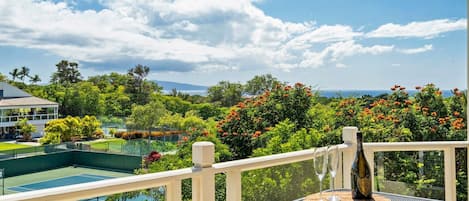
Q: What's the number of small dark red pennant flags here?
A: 0